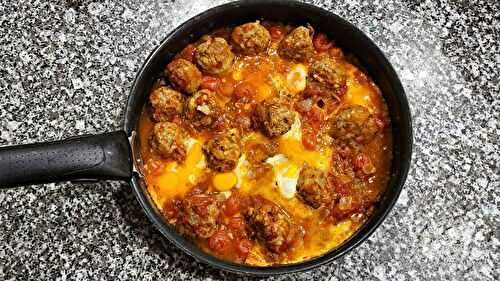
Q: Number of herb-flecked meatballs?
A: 14